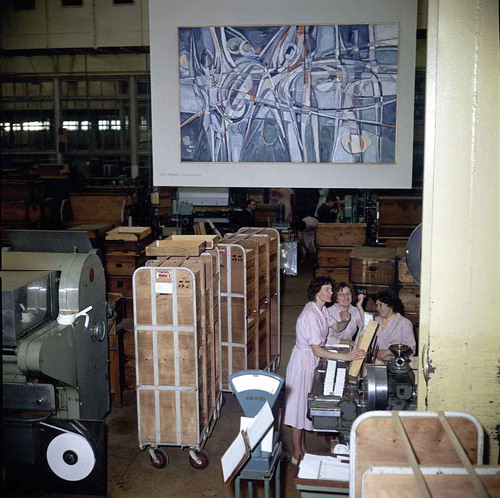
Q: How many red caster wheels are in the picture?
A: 2